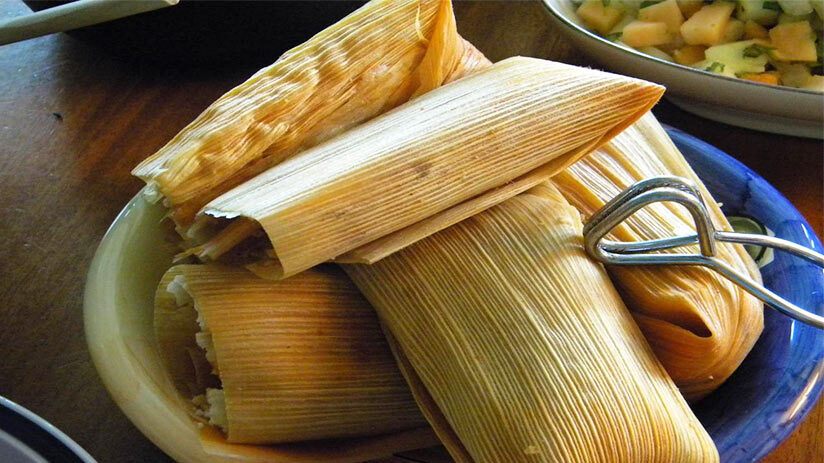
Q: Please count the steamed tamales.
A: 5